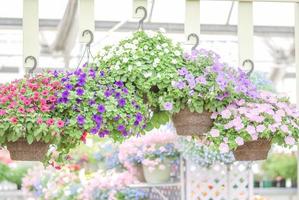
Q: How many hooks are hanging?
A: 5